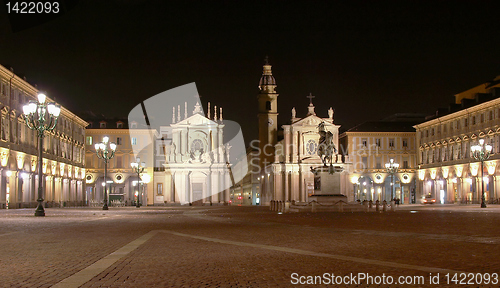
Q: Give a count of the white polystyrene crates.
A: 0